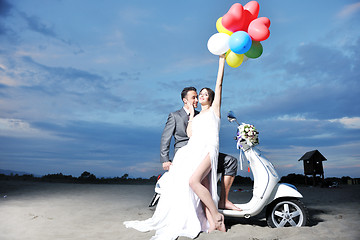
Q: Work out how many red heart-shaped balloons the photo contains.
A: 3